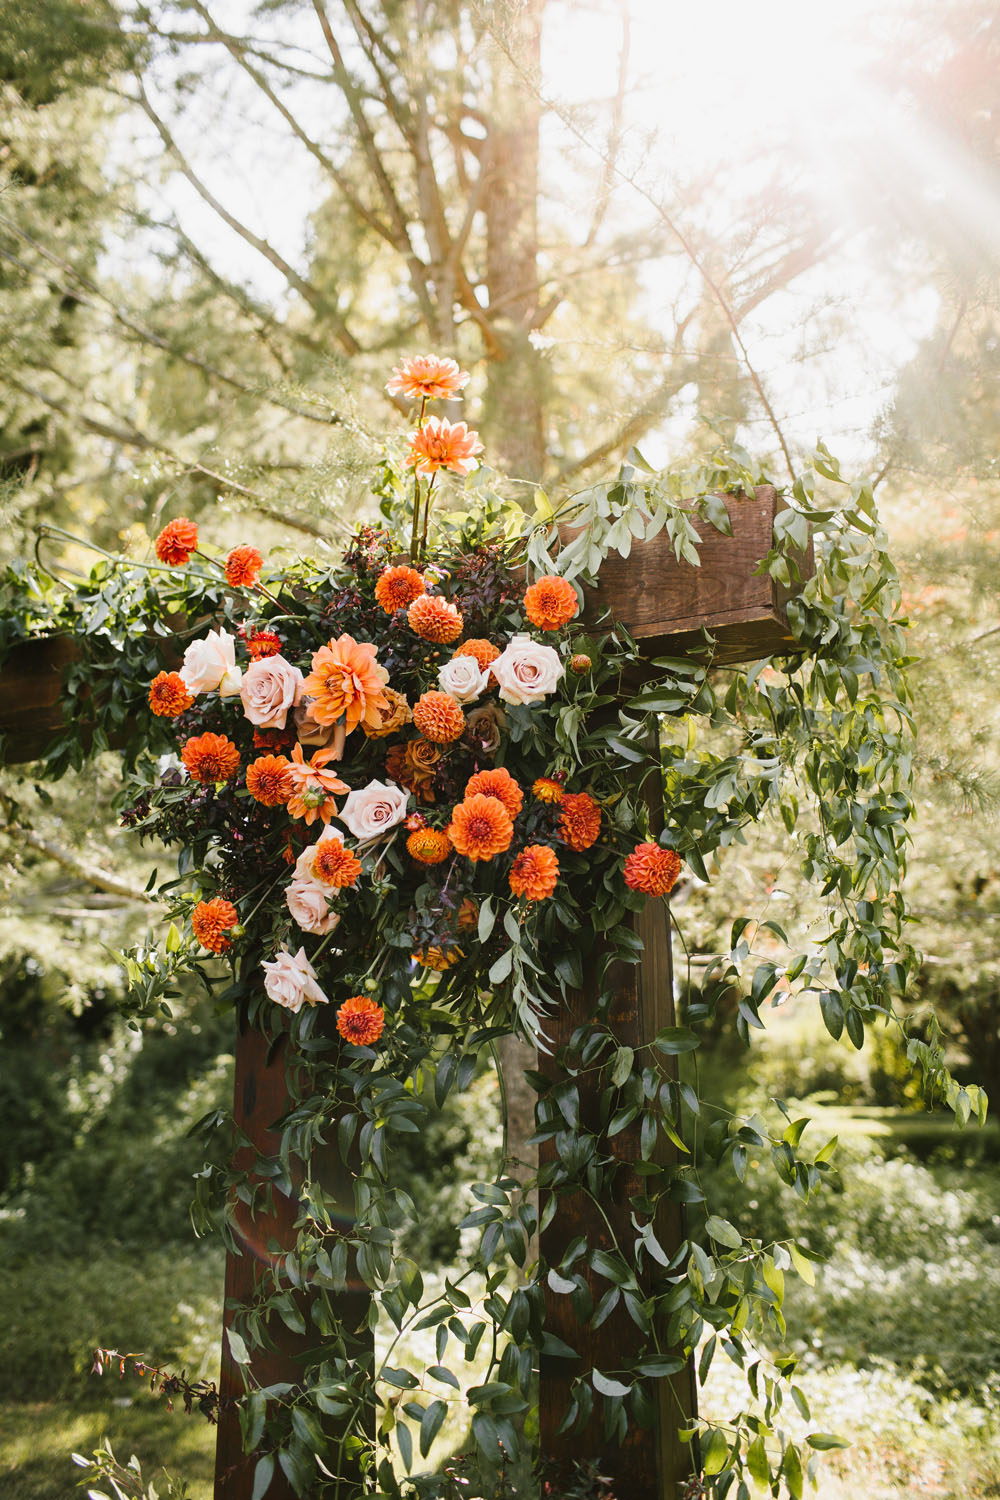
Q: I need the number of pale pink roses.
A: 8